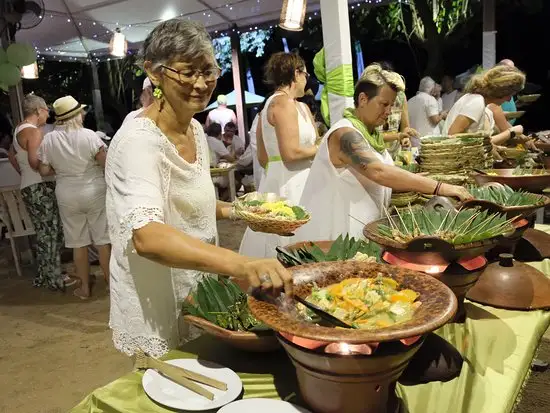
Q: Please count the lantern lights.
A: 3